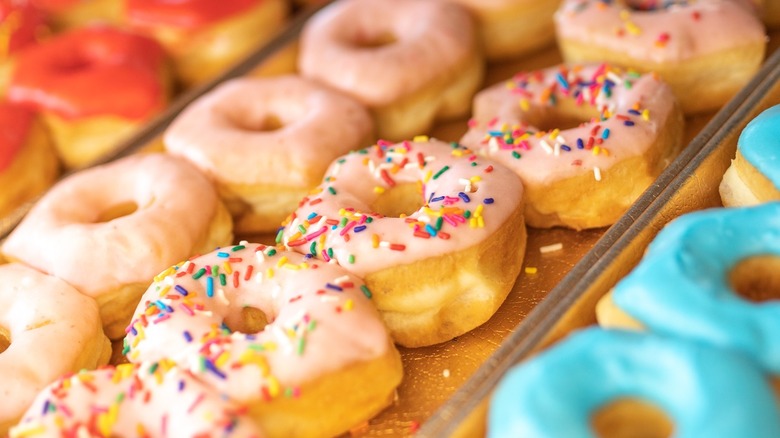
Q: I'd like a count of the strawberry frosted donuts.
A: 10